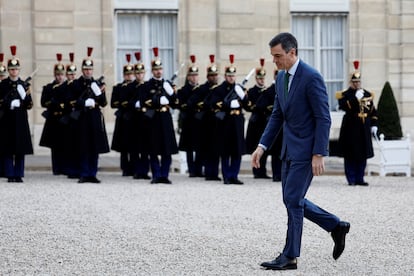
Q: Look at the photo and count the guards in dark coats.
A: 14